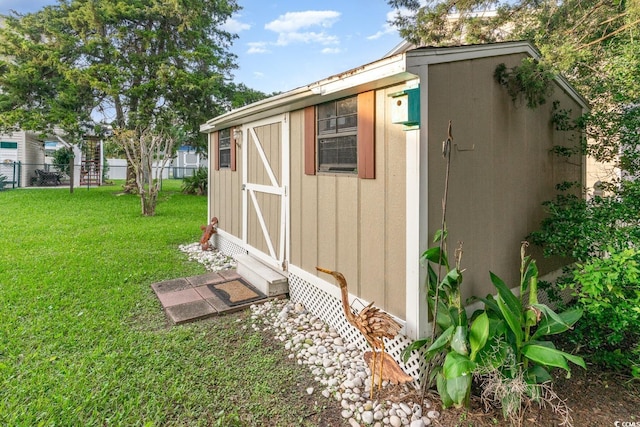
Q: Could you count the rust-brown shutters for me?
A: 4